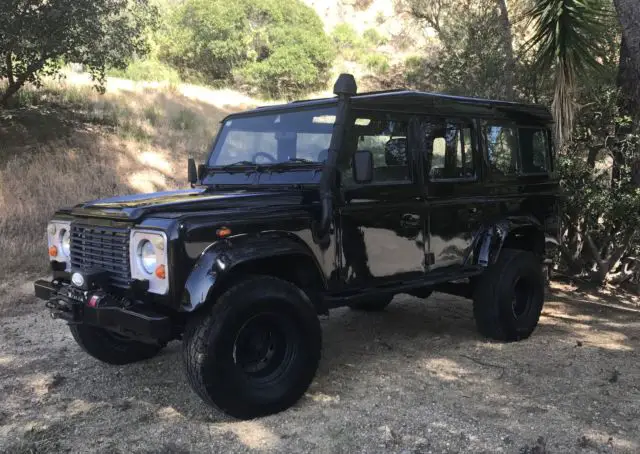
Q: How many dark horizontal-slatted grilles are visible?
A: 1